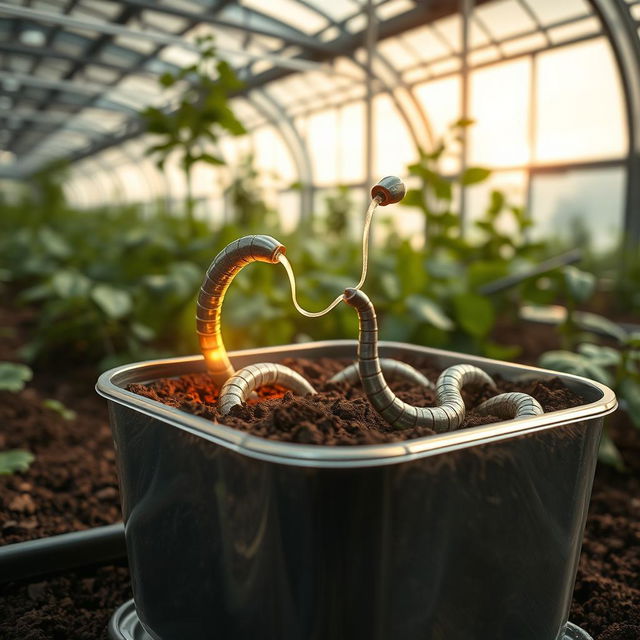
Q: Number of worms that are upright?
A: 2